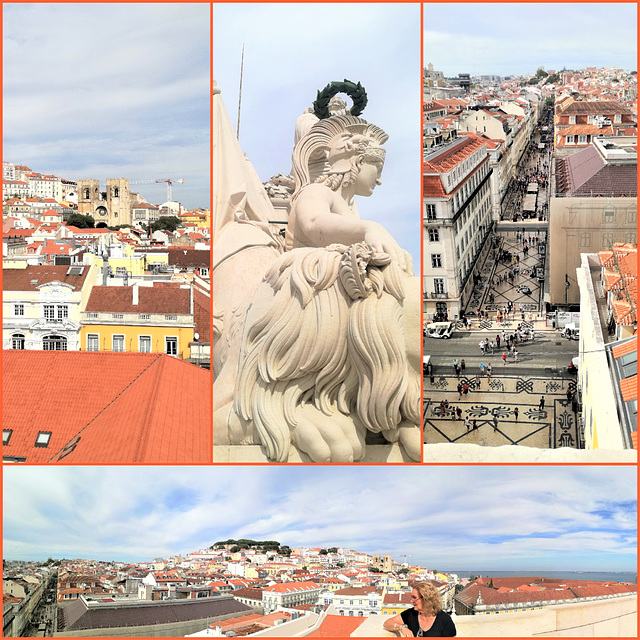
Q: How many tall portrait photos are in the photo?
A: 3